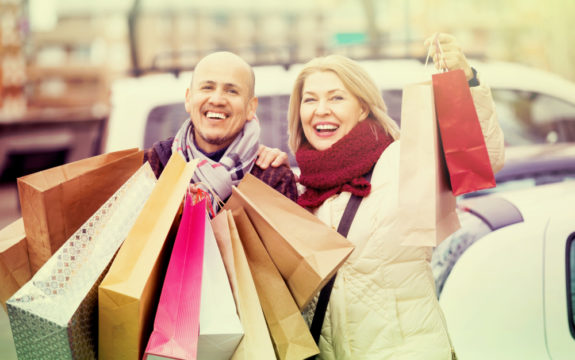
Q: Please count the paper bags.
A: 11